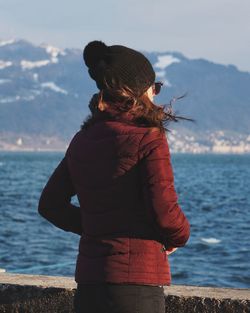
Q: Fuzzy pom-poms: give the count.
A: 1